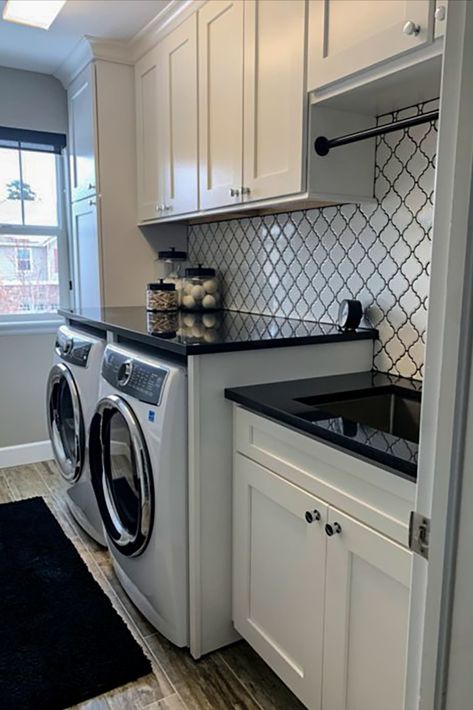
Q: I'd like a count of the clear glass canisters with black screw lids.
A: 3